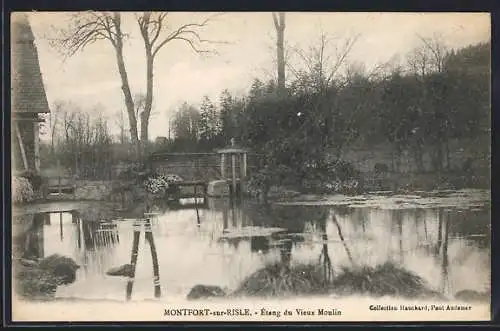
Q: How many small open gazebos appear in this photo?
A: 1